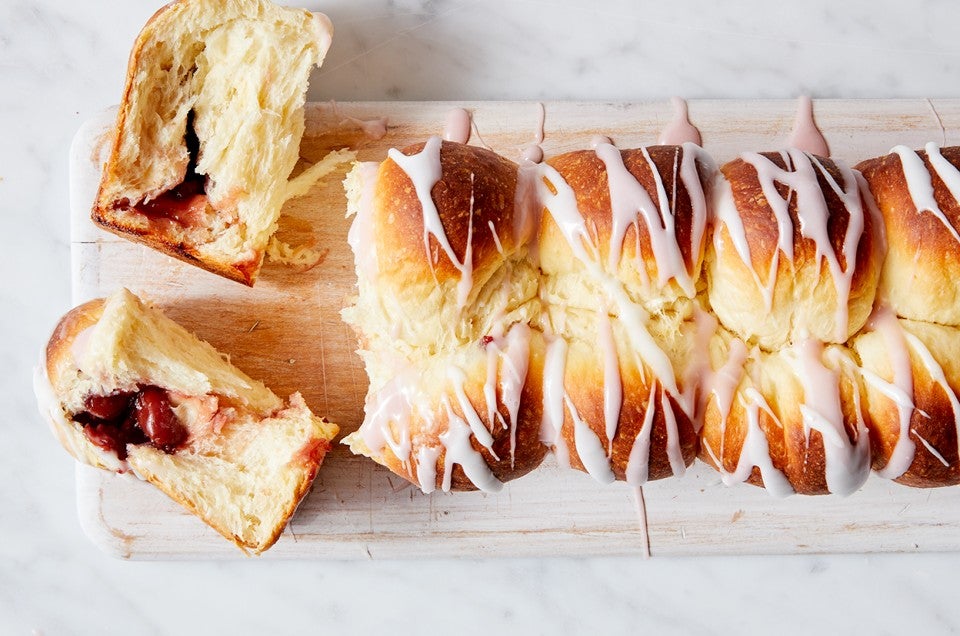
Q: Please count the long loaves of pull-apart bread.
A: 1